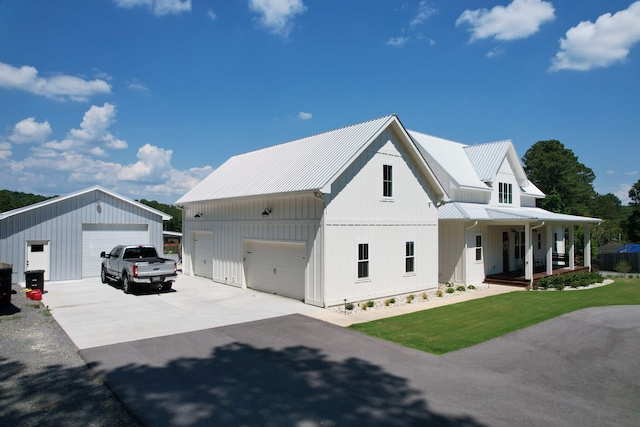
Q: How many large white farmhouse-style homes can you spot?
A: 1